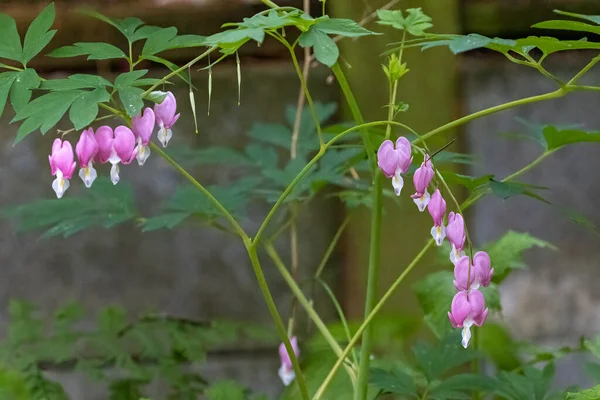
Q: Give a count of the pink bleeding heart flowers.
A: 12